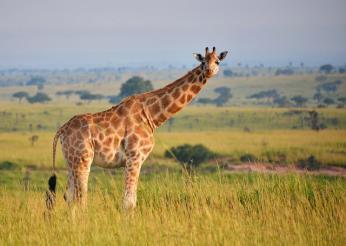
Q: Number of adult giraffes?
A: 1